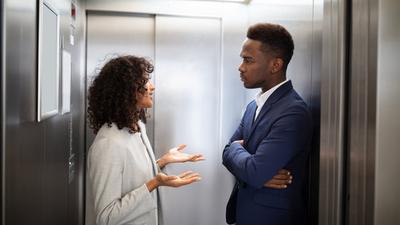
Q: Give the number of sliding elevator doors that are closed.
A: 2